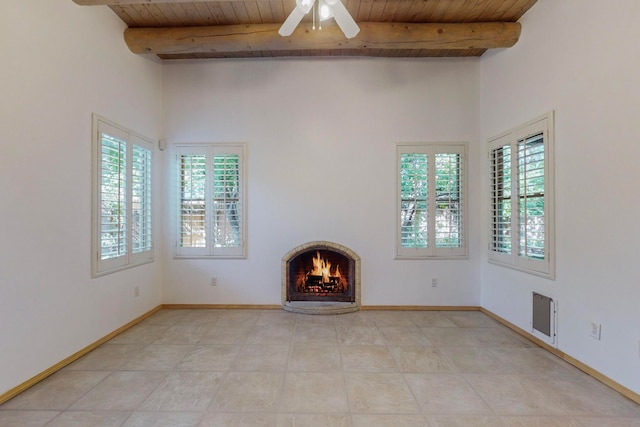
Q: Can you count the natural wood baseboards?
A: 4